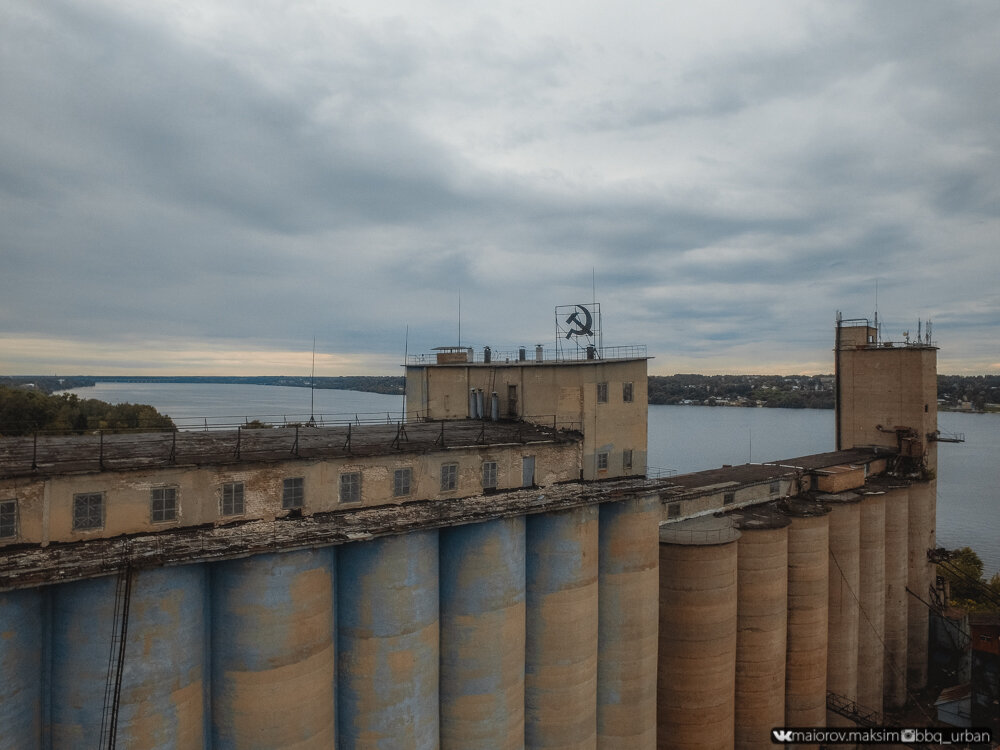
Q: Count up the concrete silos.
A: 14